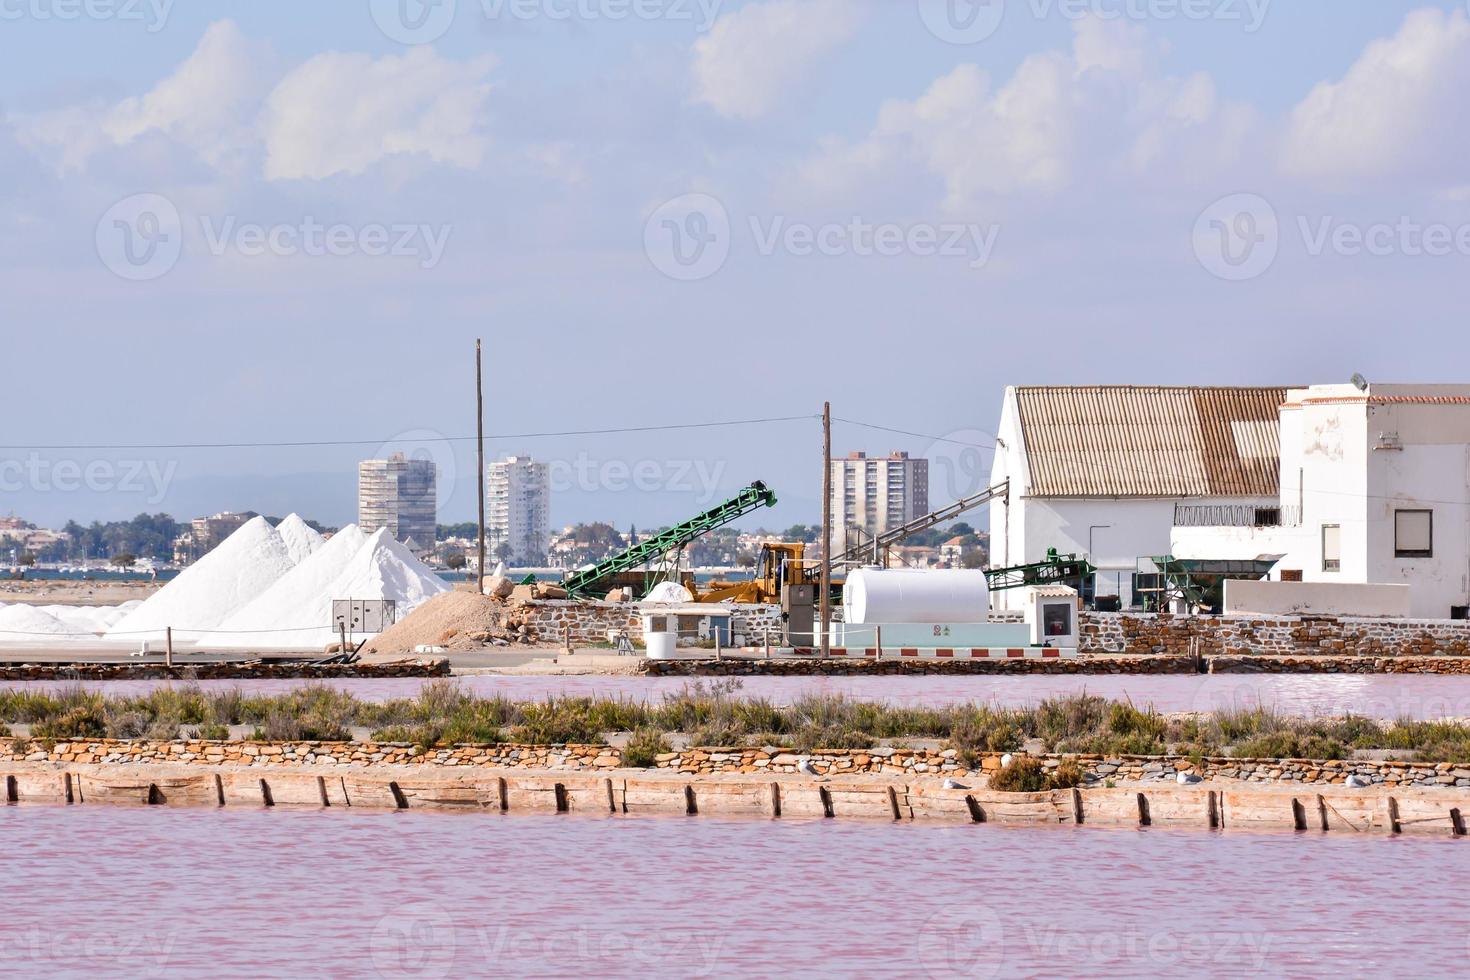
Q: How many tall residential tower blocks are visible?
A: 3